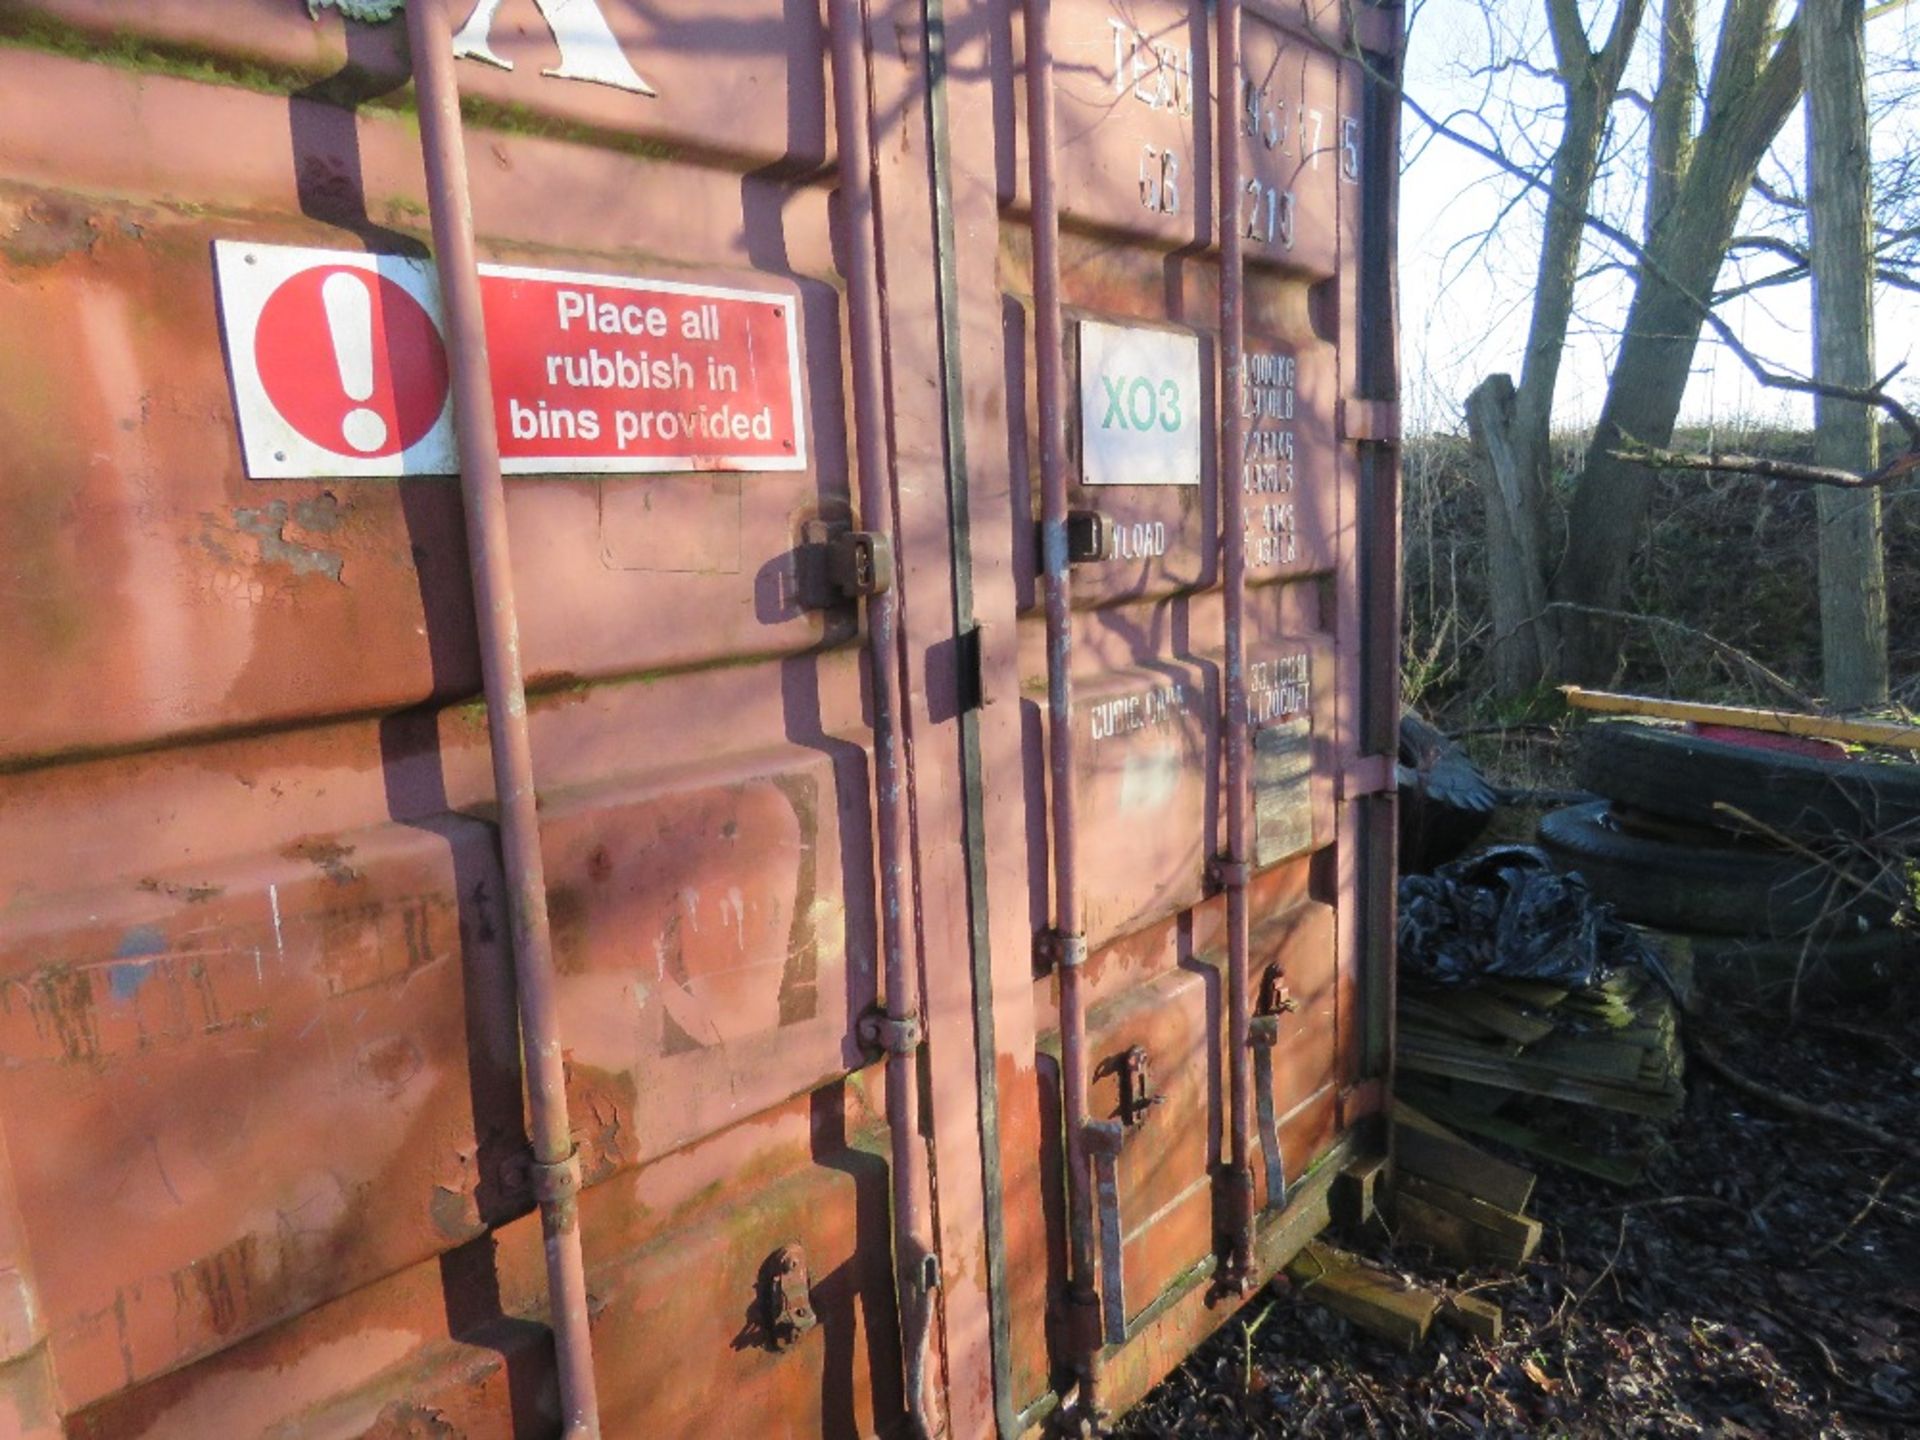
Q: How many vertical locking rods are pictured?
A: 4